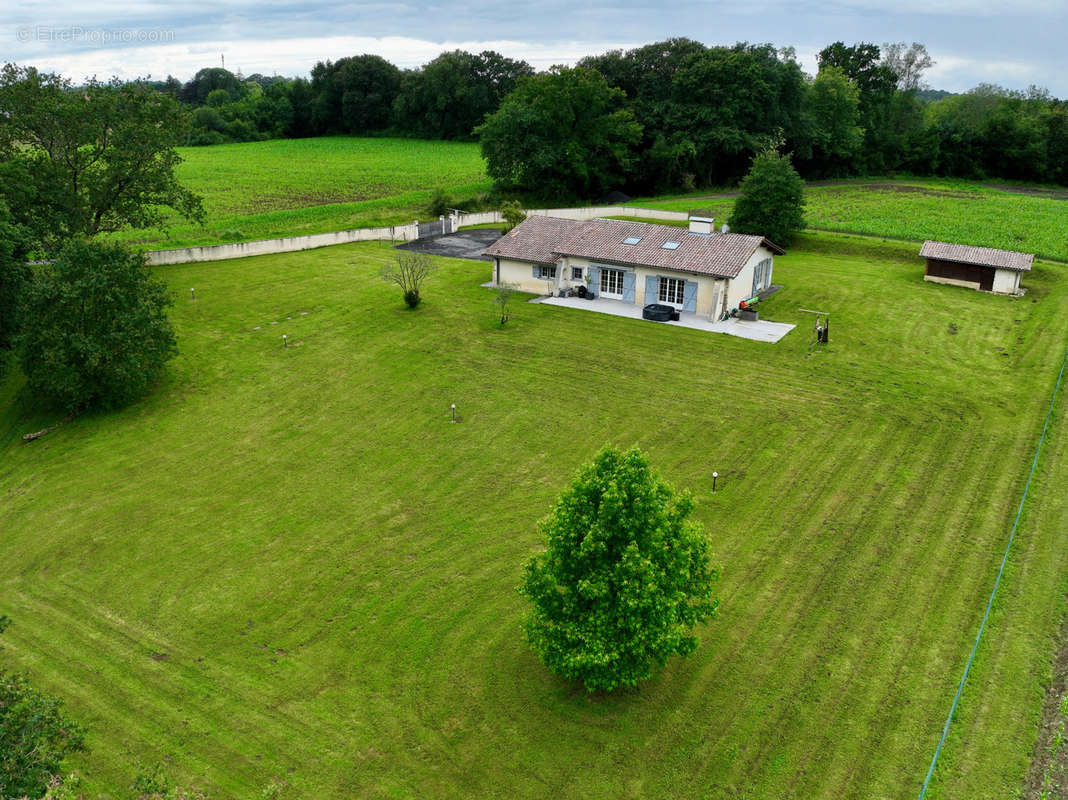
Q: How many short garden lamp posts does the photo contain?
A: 4